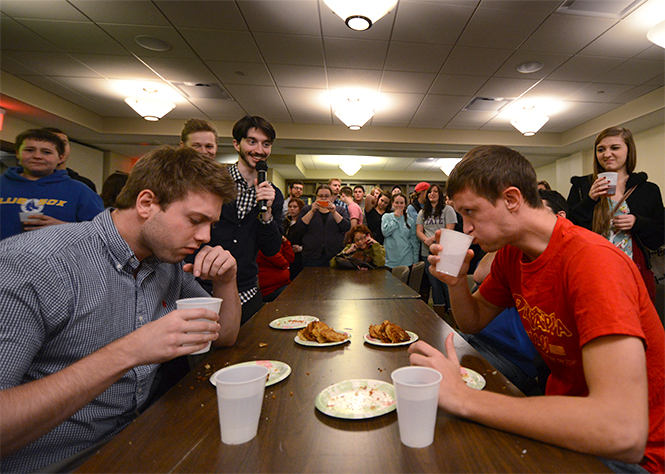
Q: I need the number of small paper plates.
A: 6